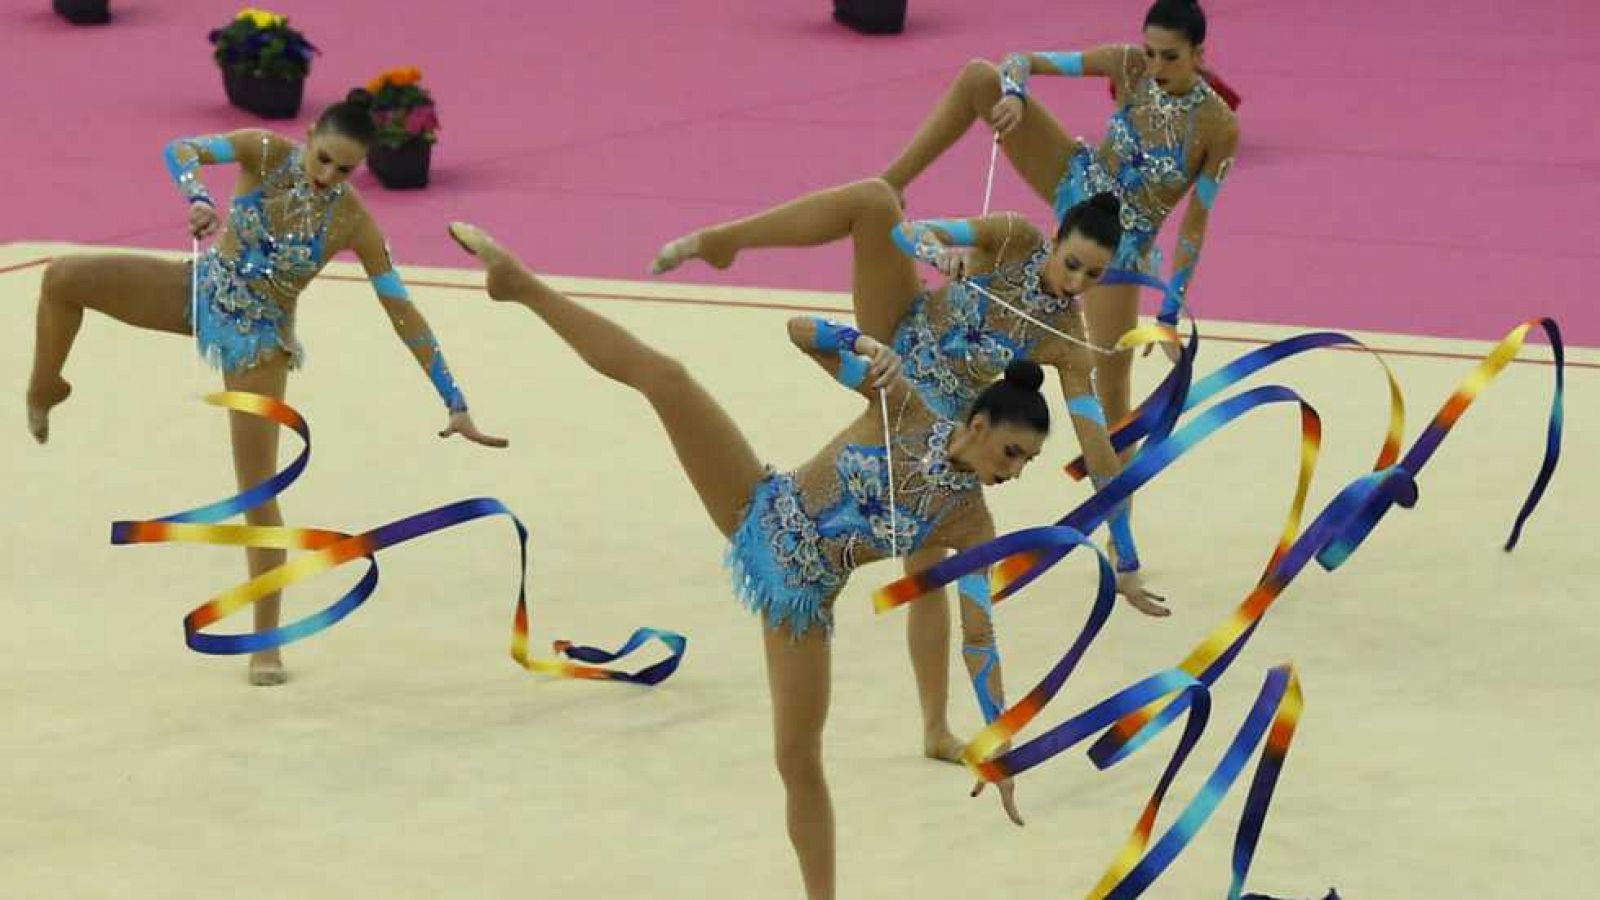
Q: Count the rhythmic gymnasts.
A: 4